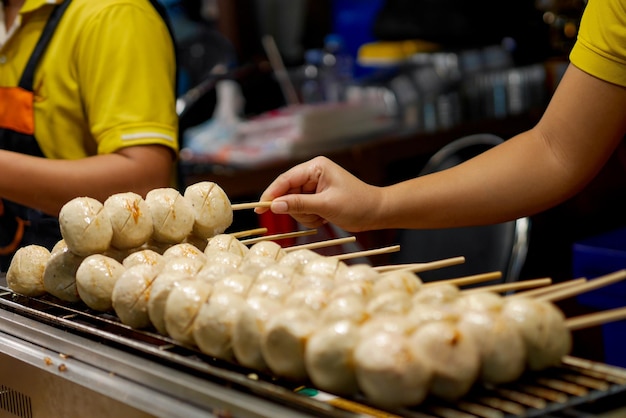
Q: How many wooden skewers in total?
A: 12